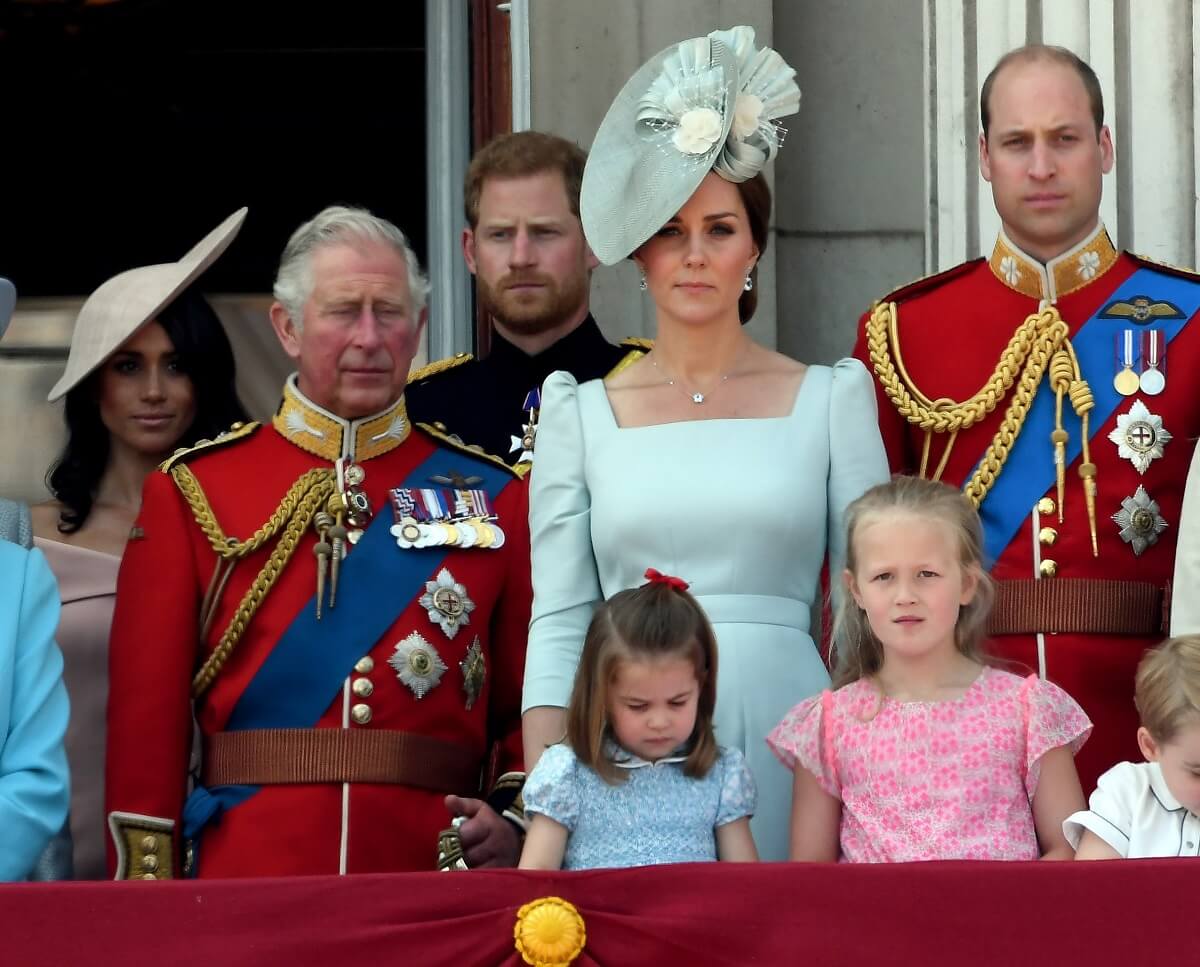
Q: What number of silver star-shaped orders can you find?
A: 5